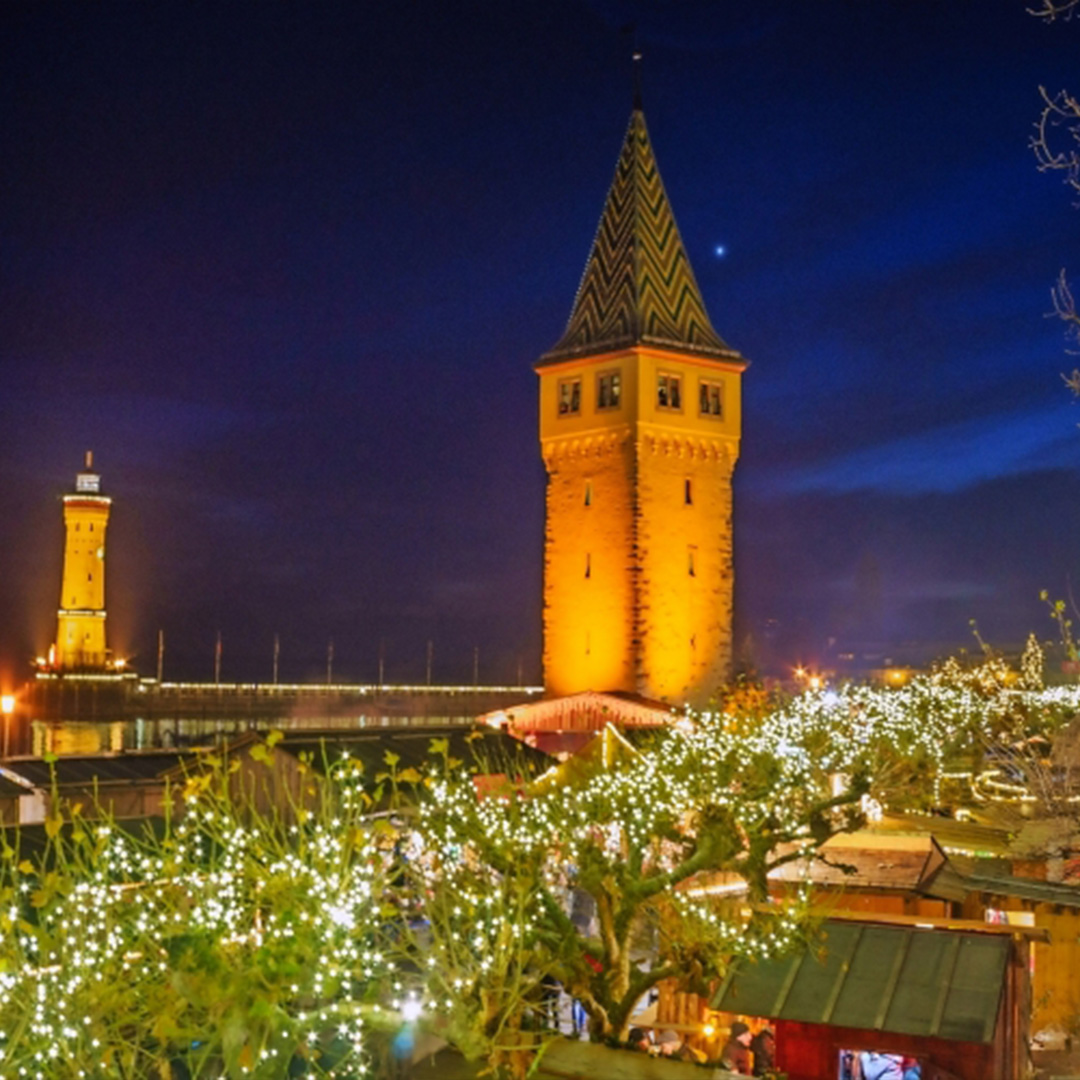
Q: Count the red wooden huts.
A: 1